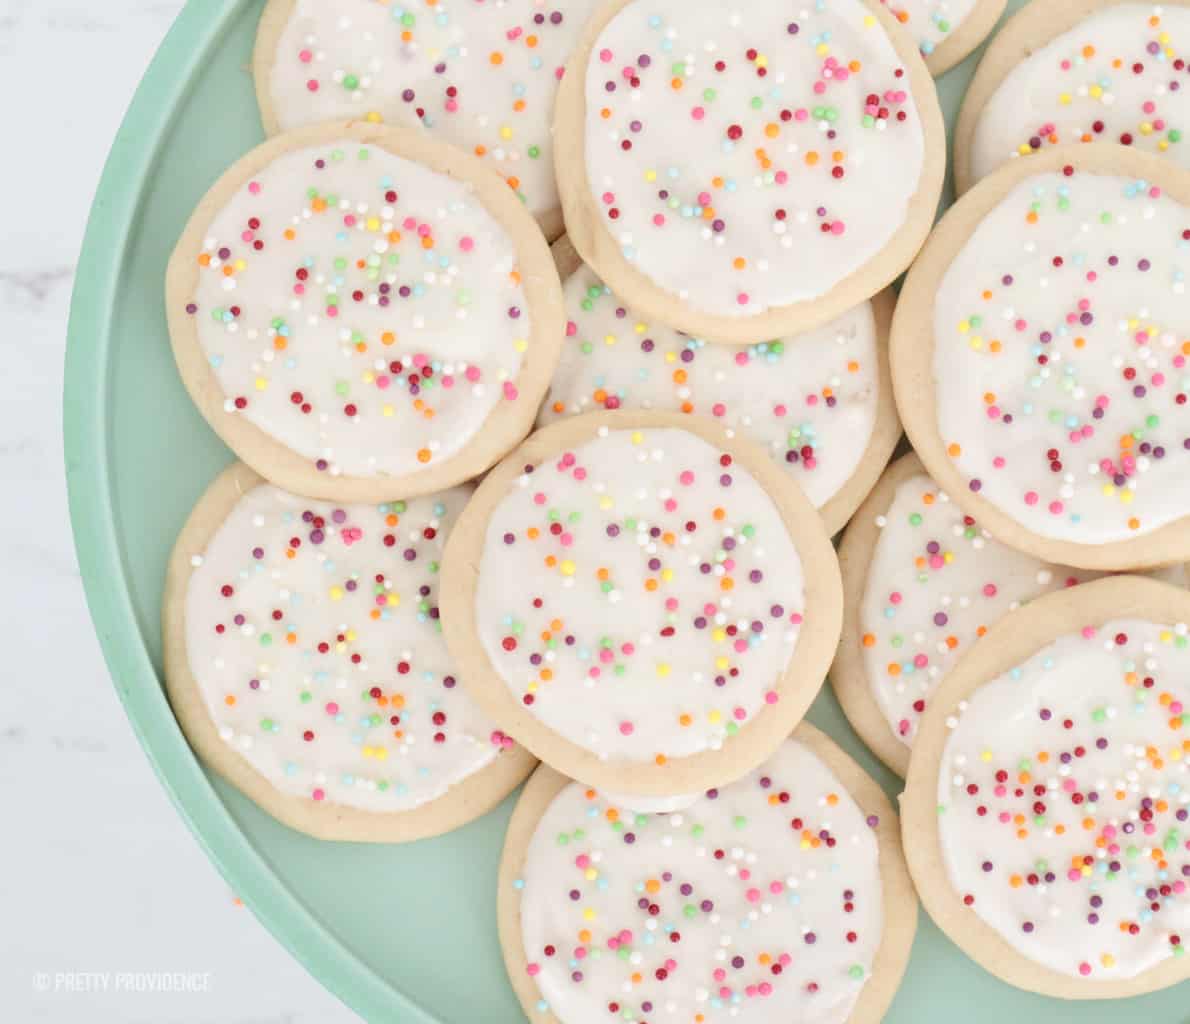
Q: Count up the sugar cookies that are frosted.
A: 12